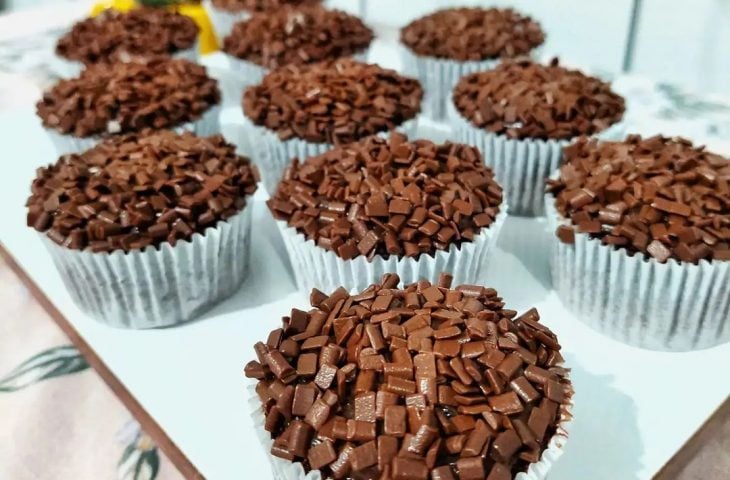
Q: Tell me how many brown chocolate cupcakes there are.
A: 11